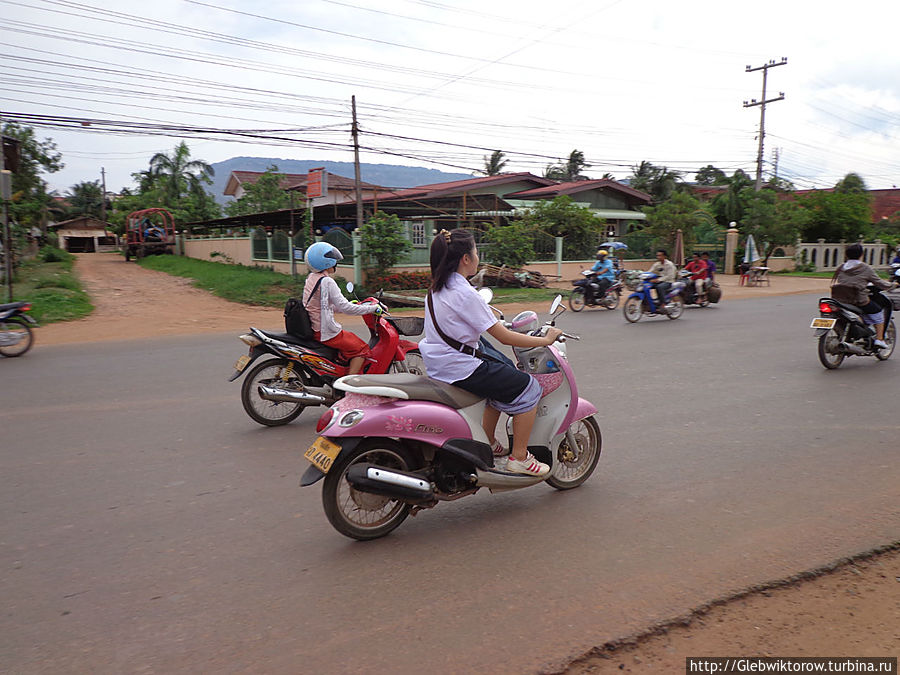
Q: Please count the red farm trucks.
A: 1